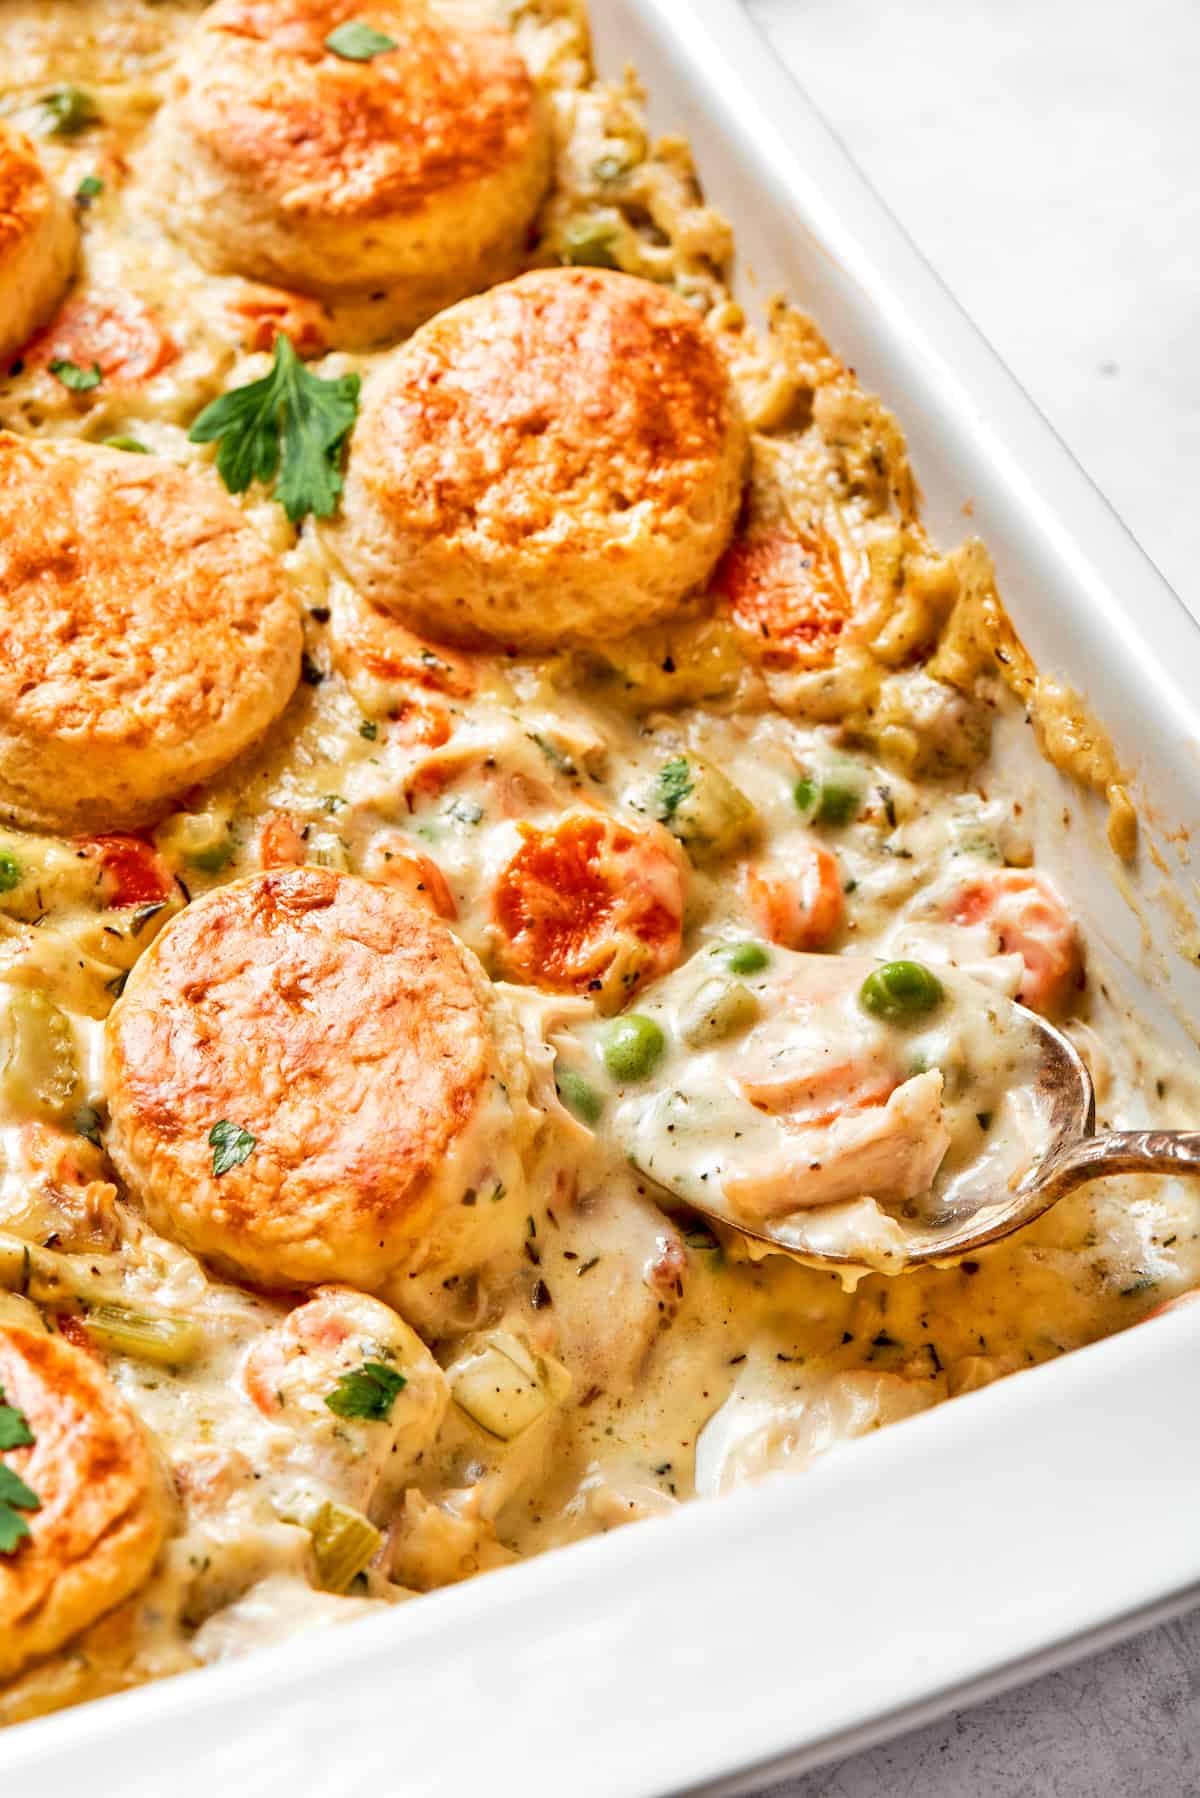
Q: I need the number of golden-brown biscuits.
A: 6